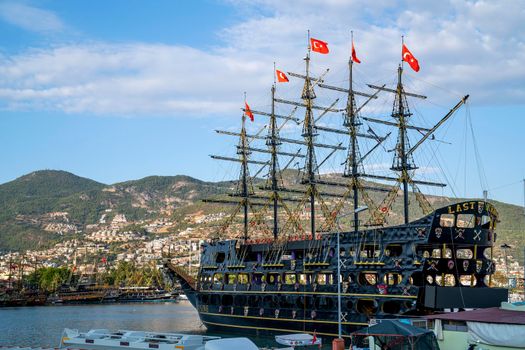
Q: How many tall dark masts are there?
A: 5